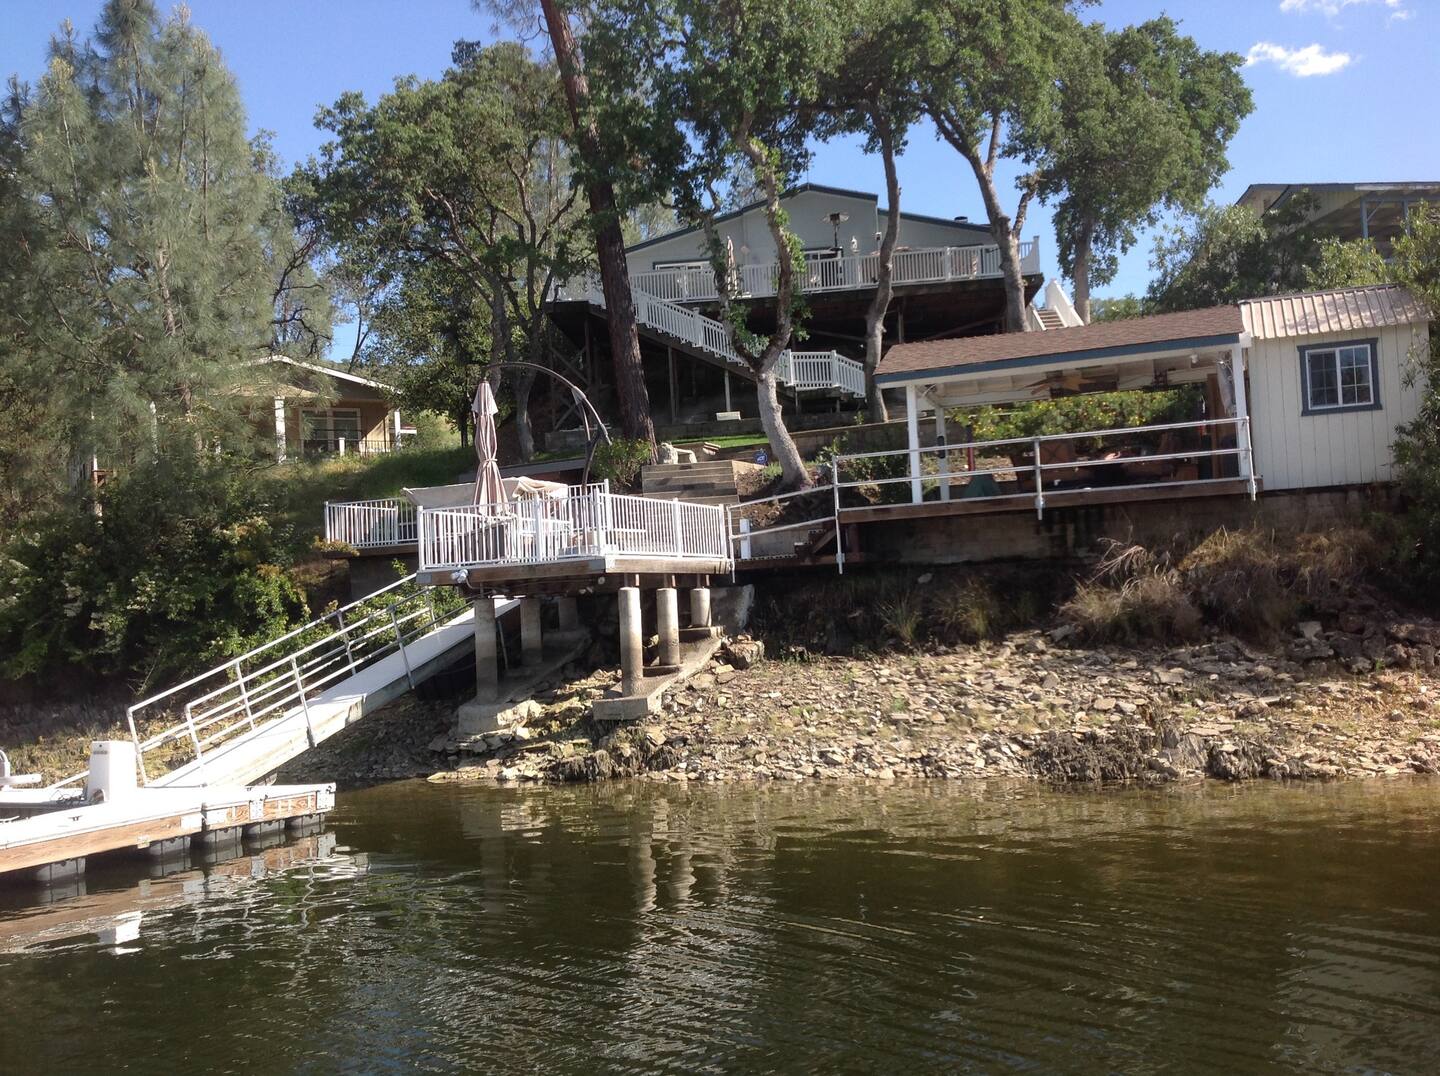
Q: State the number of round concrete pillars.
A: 6